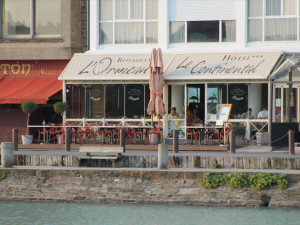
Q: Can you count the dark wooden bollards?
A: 6